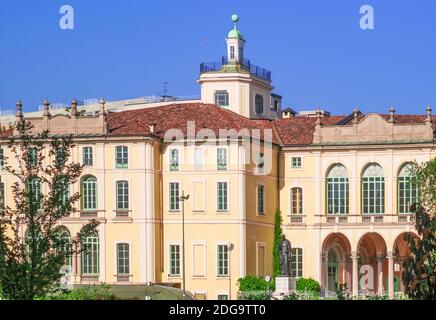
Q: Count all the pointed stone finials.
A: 8